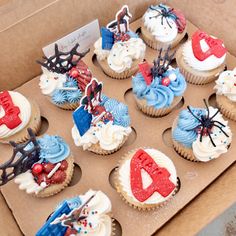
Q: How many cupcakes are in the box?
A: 12